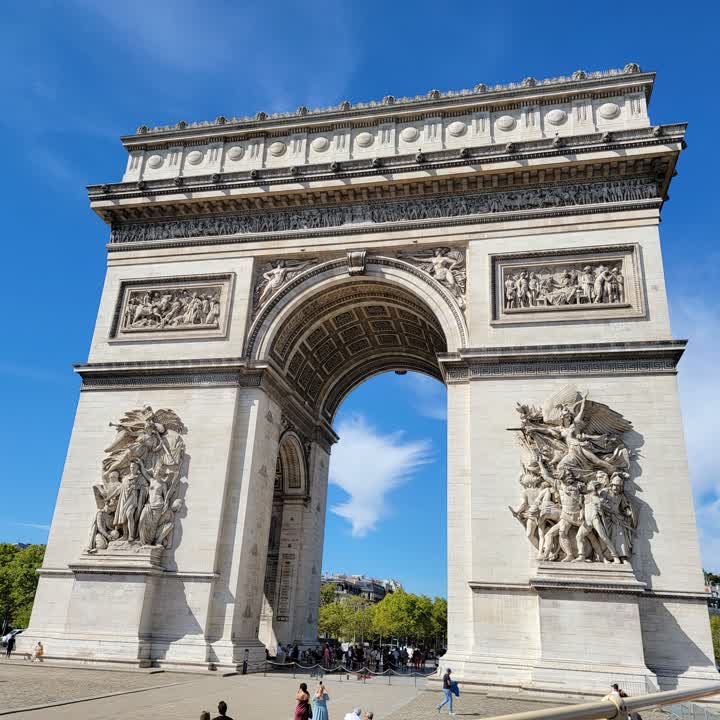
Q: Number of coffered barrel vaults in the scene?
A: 1